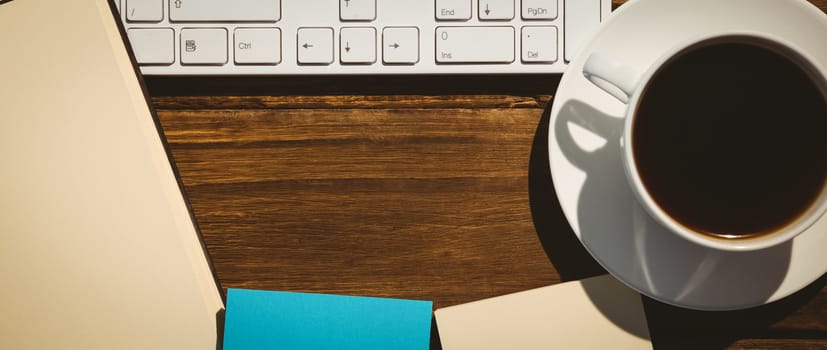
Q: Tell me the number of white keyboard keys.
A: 15